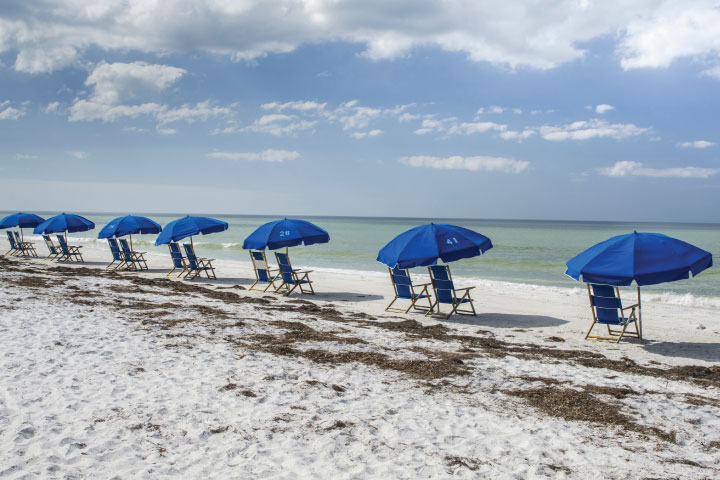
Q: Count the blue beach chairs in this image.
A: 13